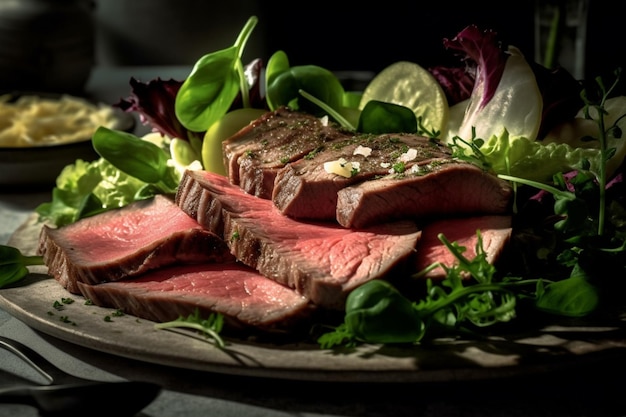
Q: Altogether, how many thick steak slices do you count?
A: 7